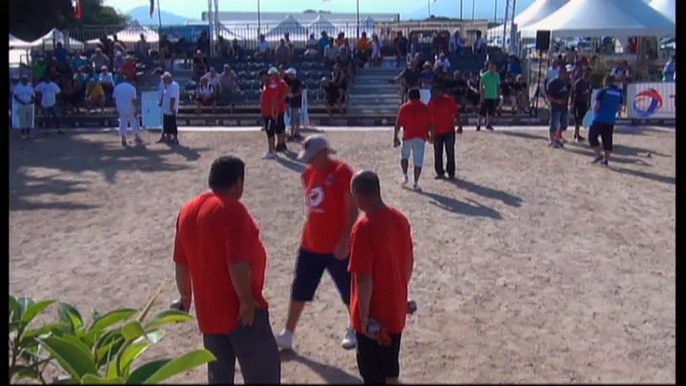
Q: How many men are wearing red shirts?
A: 7